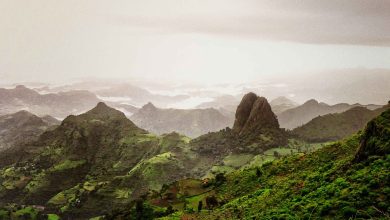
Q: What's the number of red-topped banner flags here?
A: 0